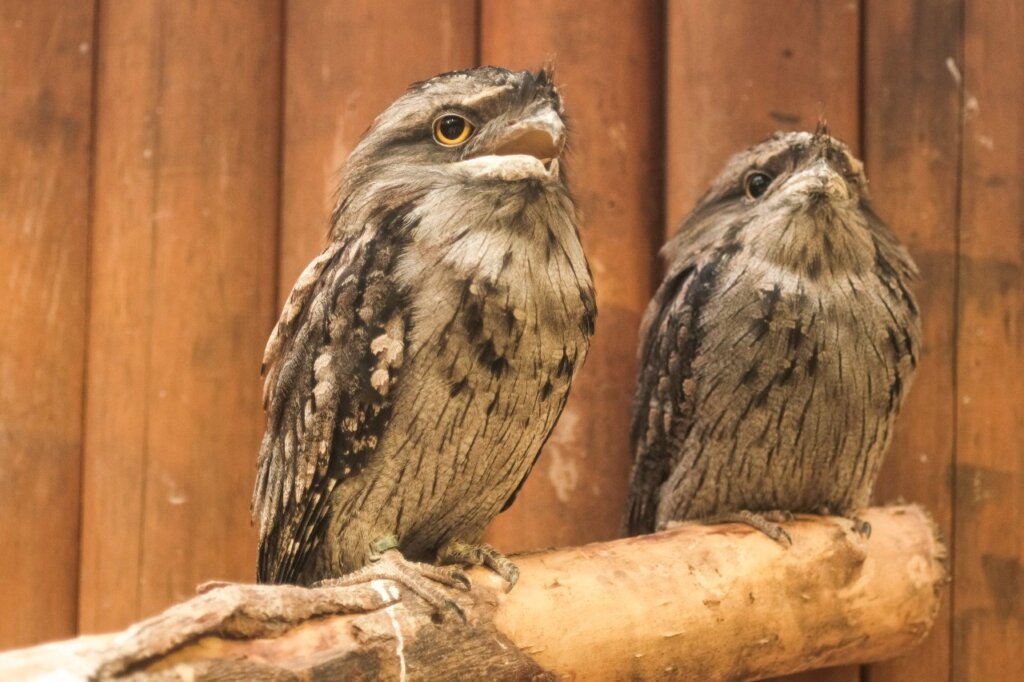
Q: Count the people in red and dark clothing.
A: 0